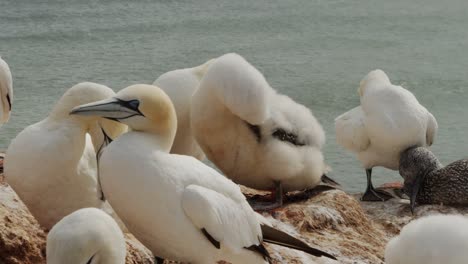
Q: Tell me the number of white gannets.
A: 8